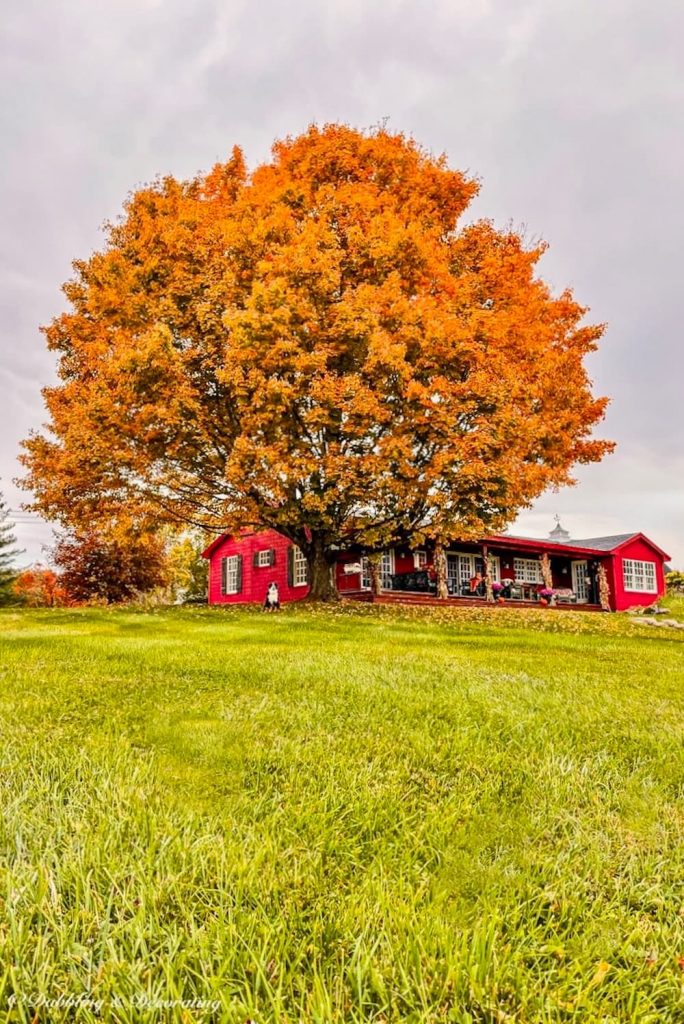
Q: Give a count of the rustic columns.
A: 5